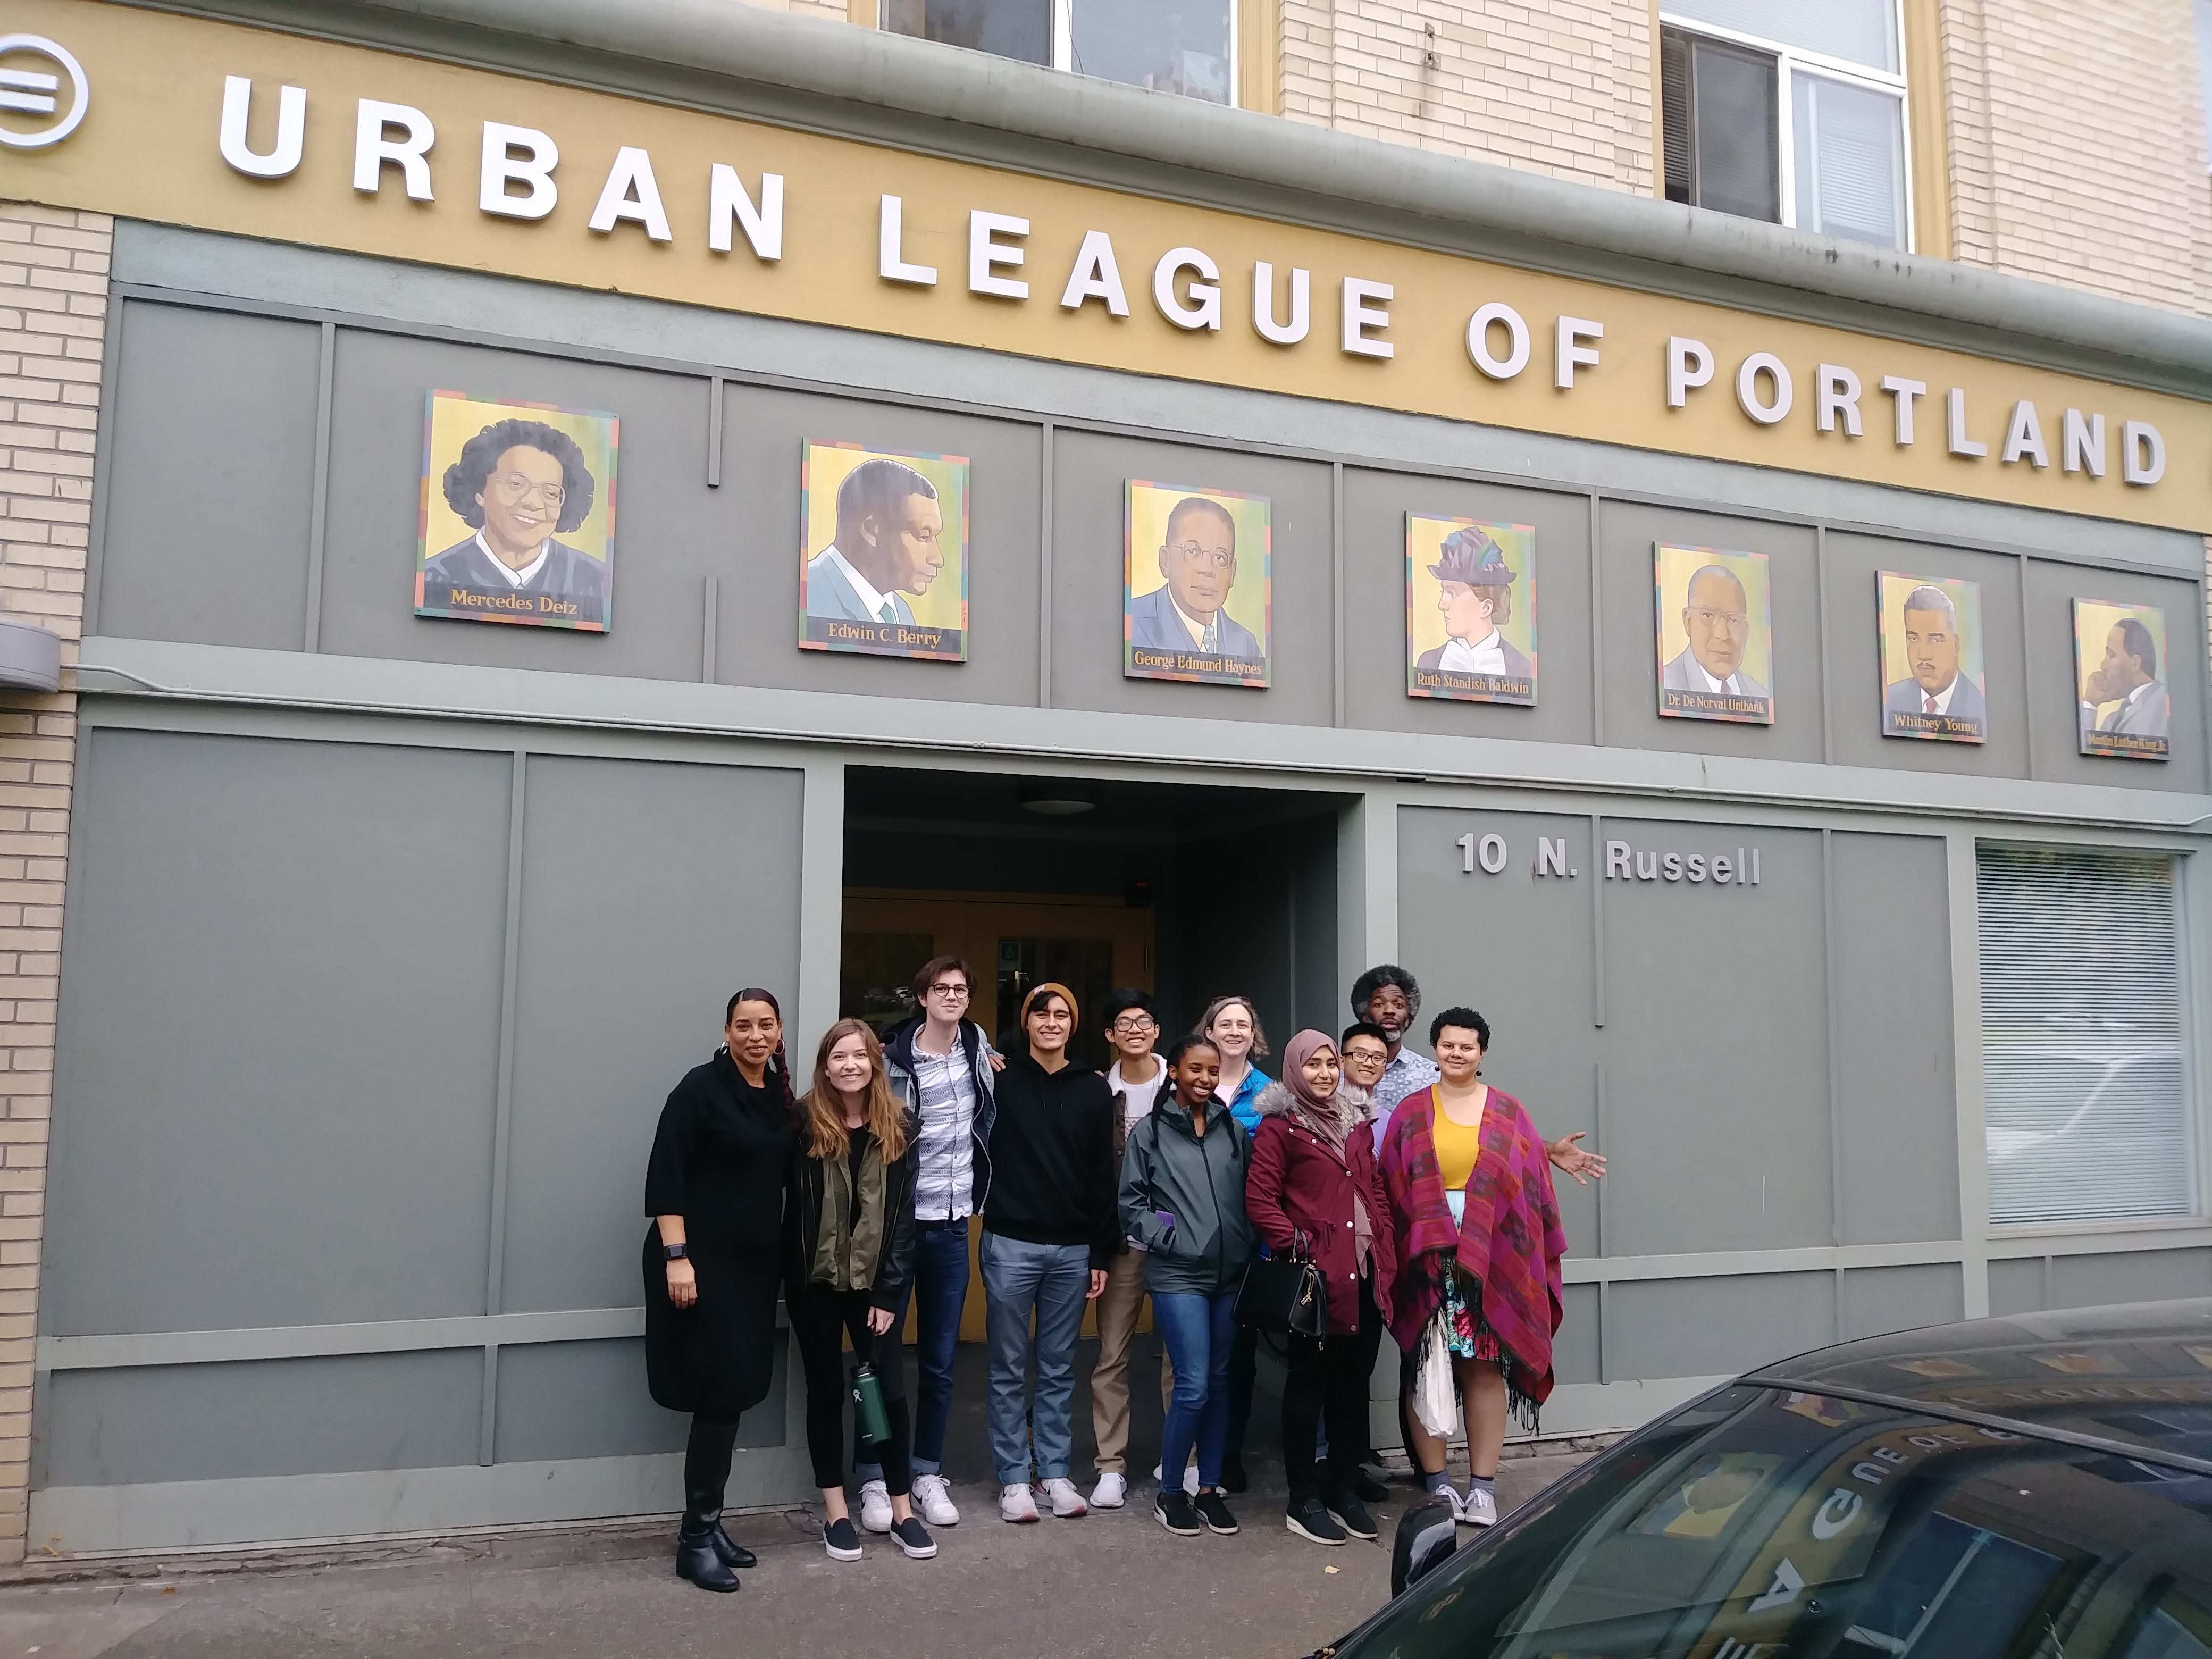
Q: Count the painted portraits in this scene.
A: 7